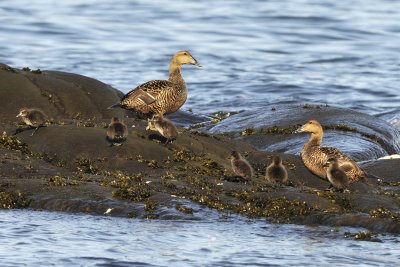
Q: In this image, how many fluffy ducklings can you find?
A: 6